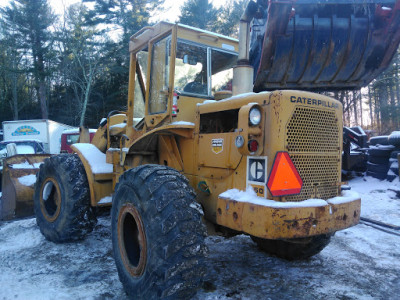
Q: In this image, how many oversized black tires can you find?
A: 3